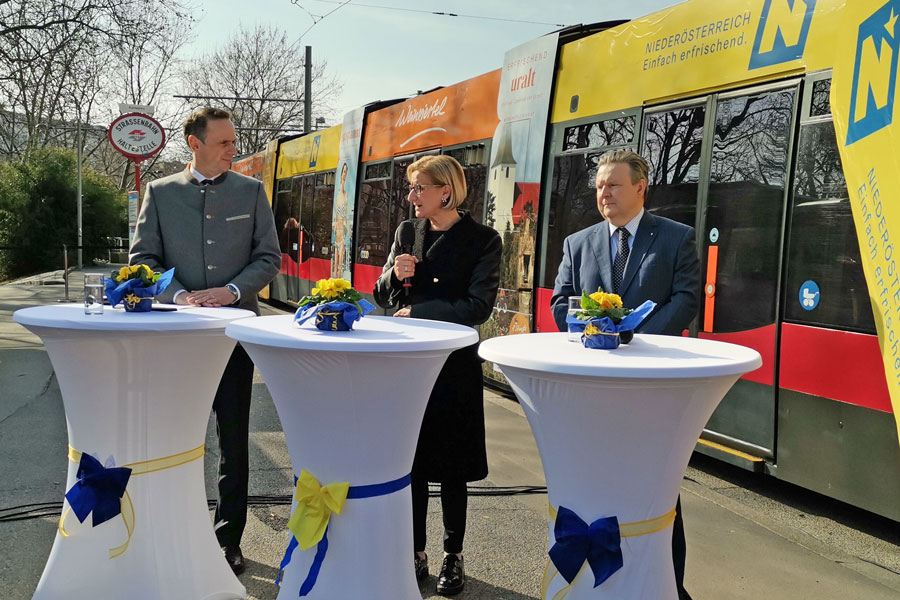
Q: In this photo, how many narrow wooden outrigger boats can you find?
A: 0